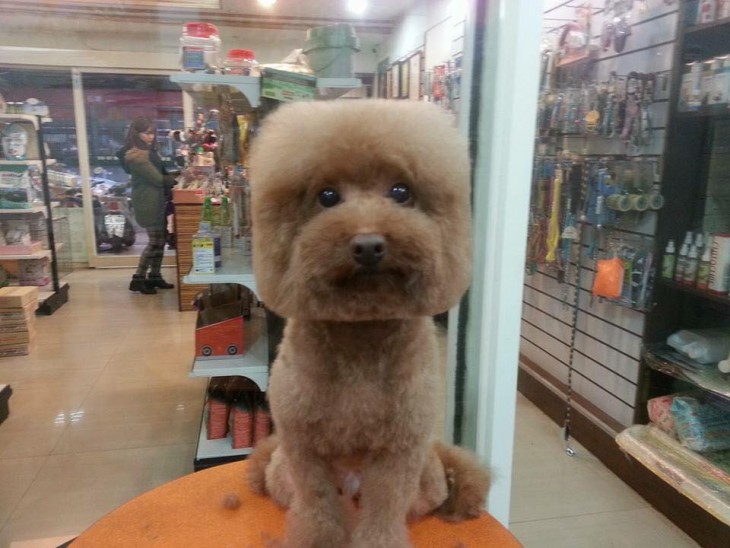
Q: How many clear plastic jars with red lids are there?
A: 2